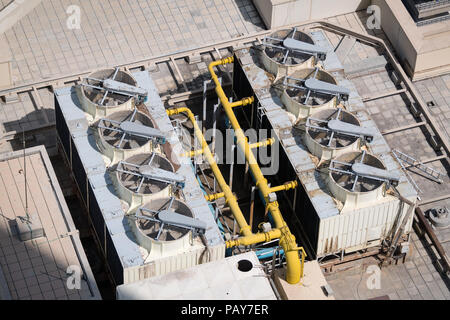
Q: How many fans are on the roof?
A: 8